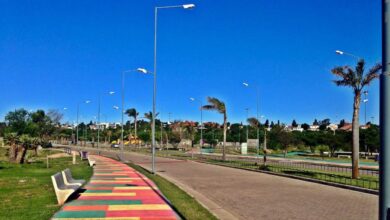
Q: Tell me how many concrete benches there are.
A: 3